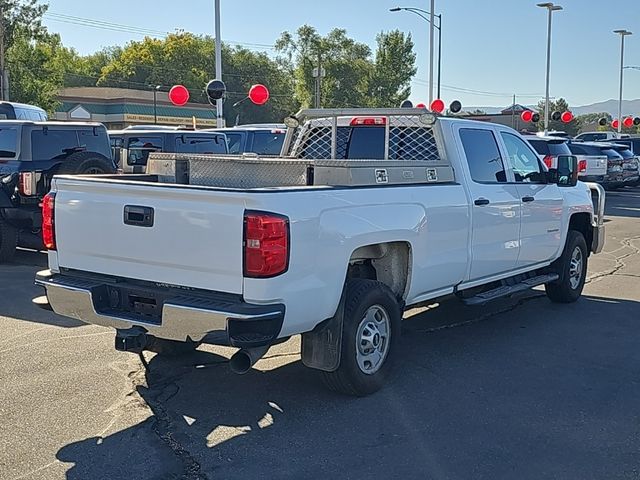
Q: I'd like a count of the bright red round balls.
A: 8